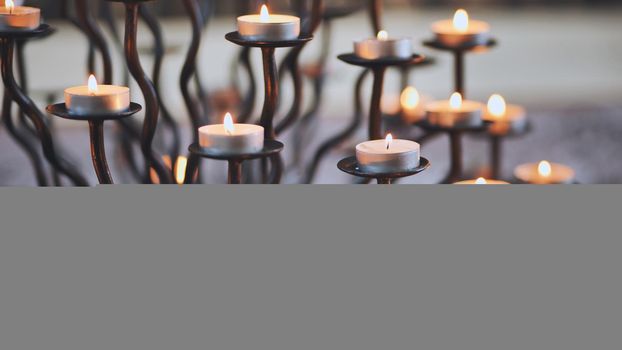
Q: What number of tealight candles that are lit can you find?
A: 12